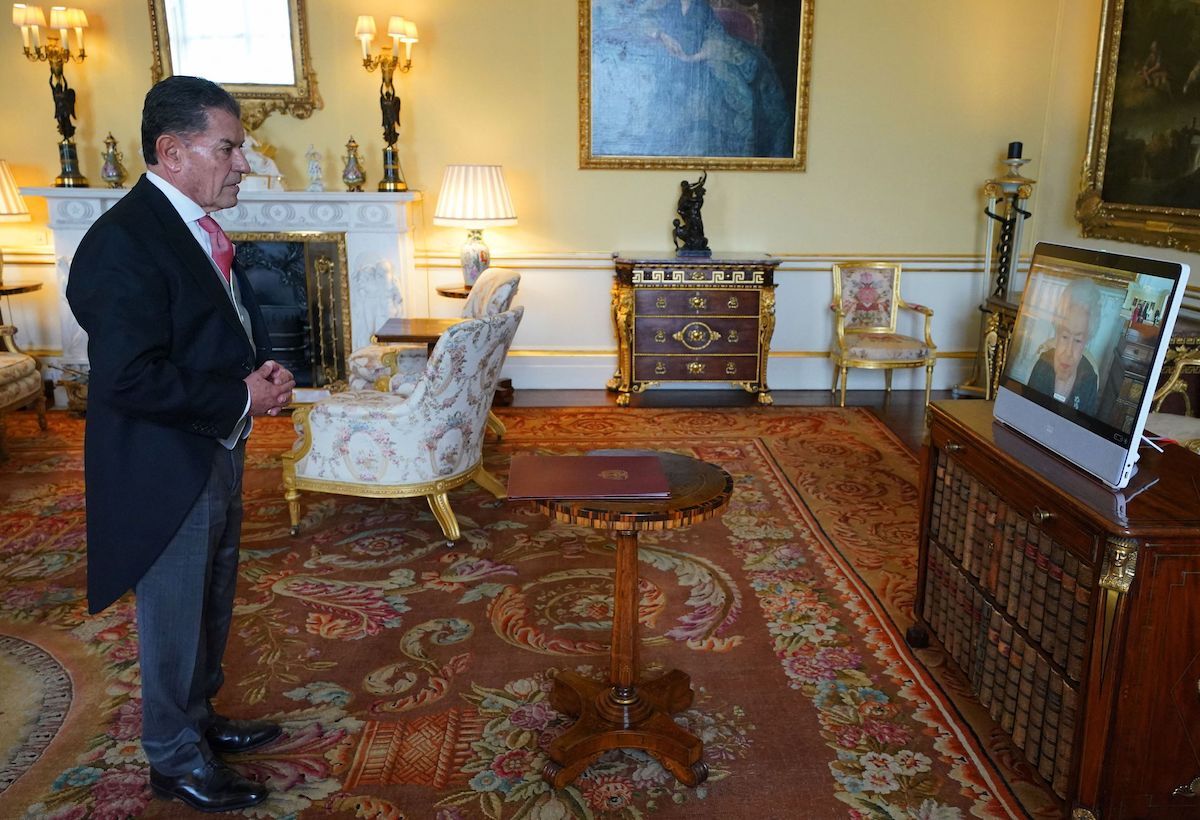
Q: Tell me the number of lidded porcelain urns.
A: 2